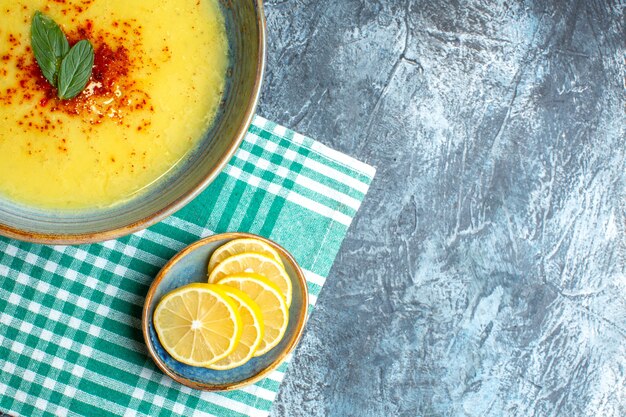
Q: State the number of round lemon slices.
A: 5